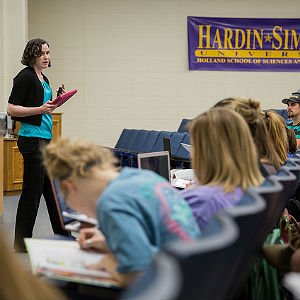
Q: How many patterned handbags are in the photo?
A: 1